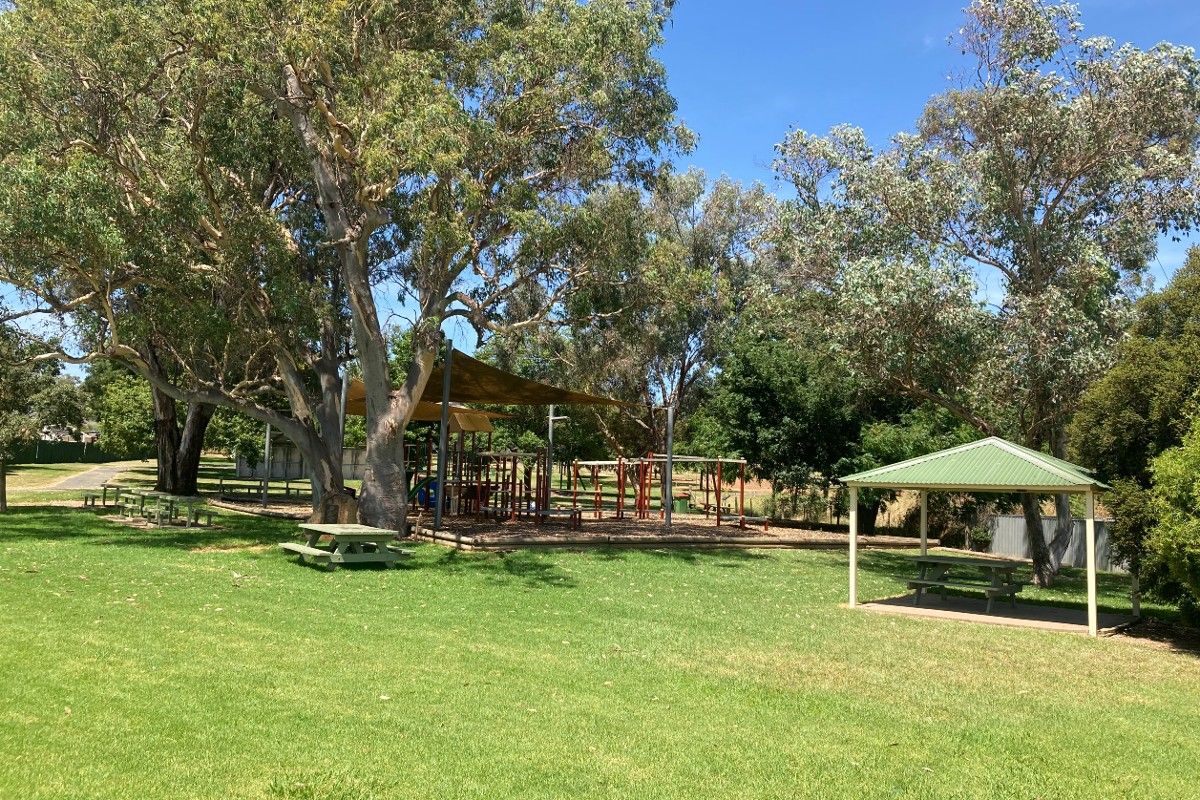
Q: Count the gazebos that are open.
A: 1